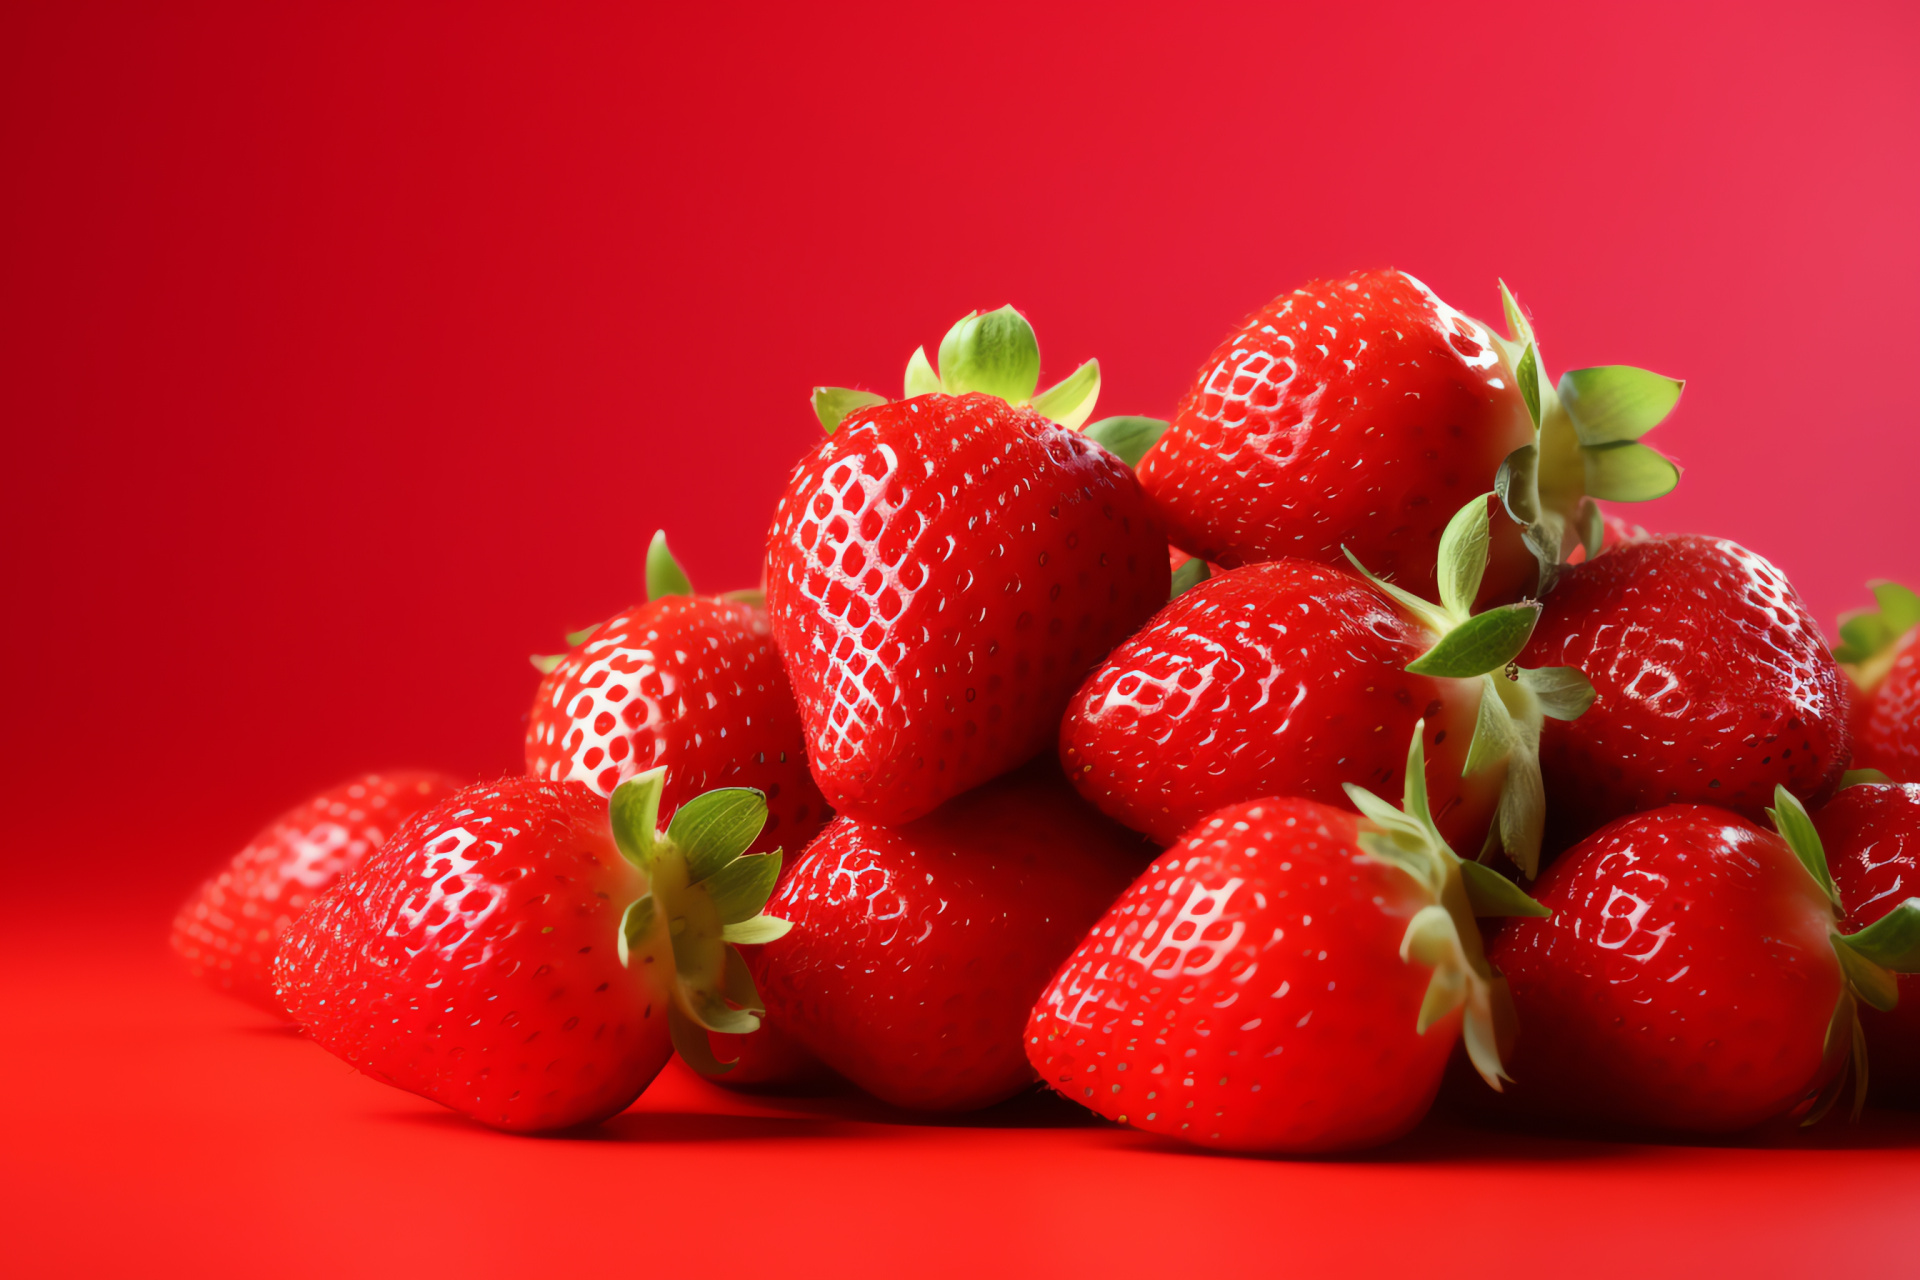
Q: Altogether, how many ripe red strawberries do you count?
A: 12